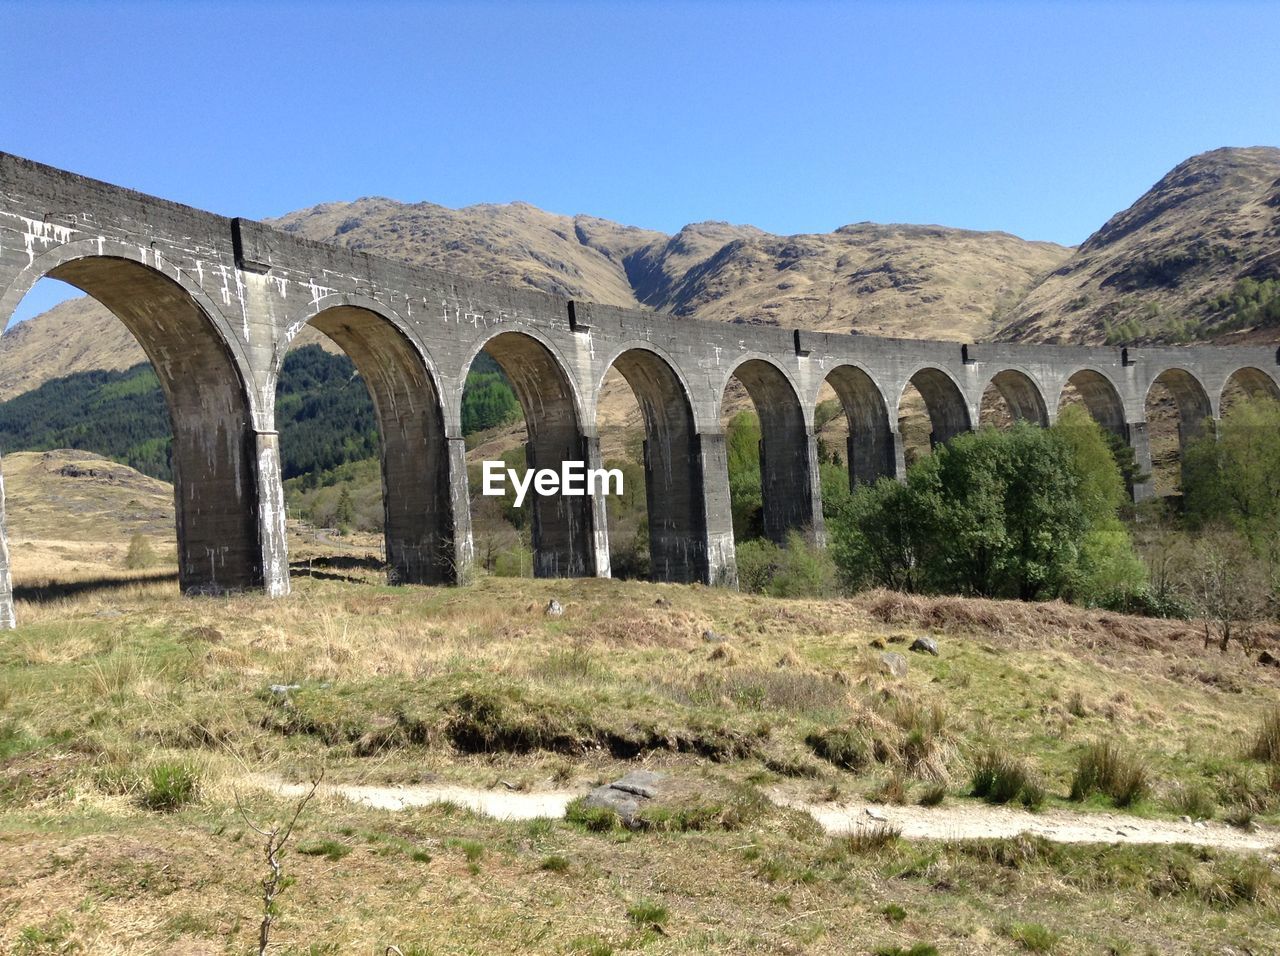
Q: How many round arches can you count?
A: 11